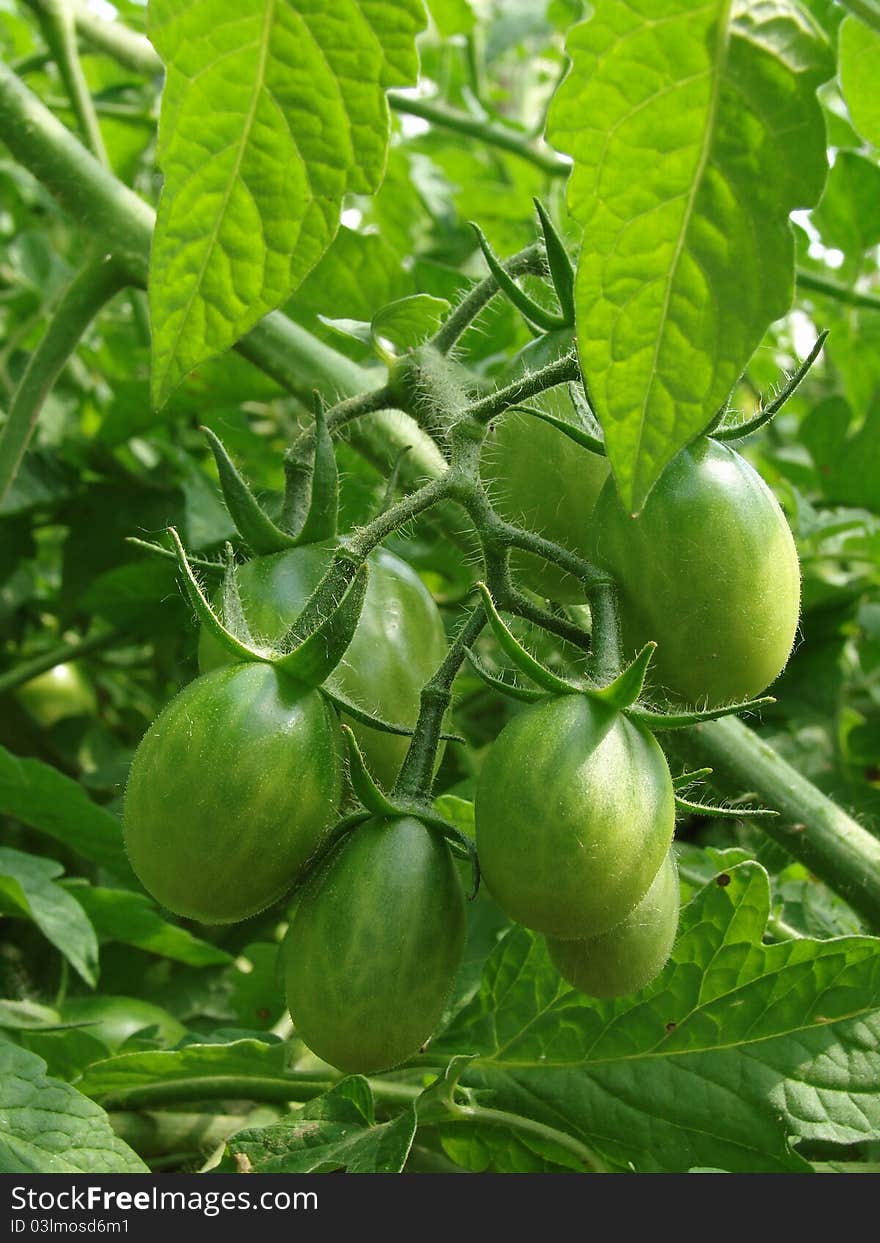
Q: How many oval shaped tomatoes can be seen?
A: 7